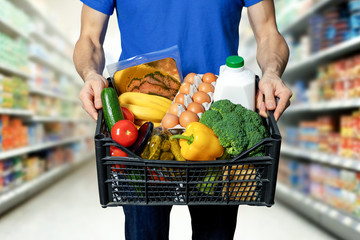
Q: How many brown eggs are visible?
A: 10